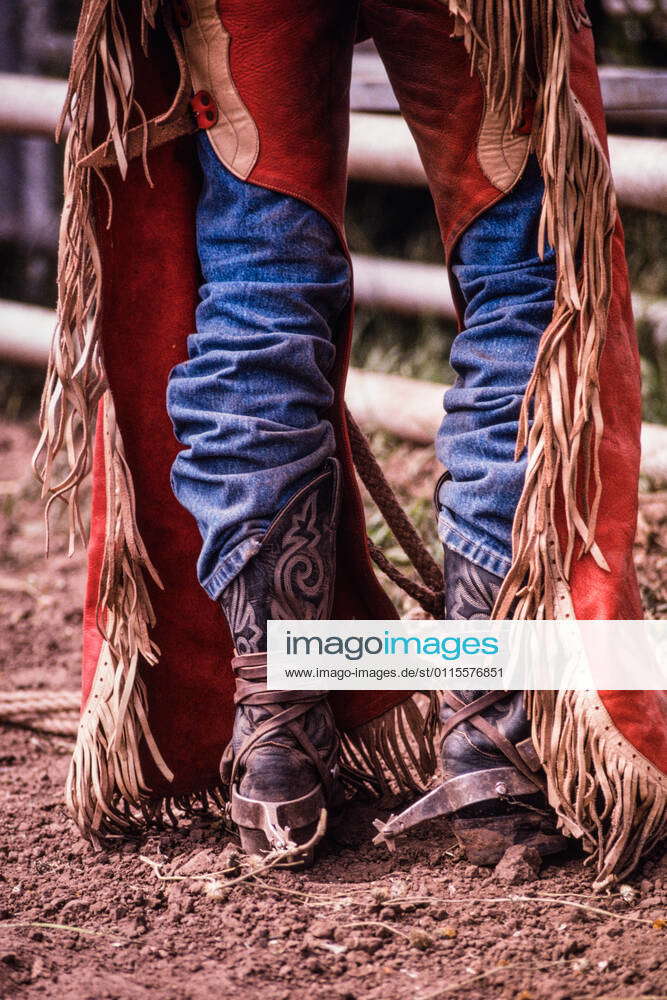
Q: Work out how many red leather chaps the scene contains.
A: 2